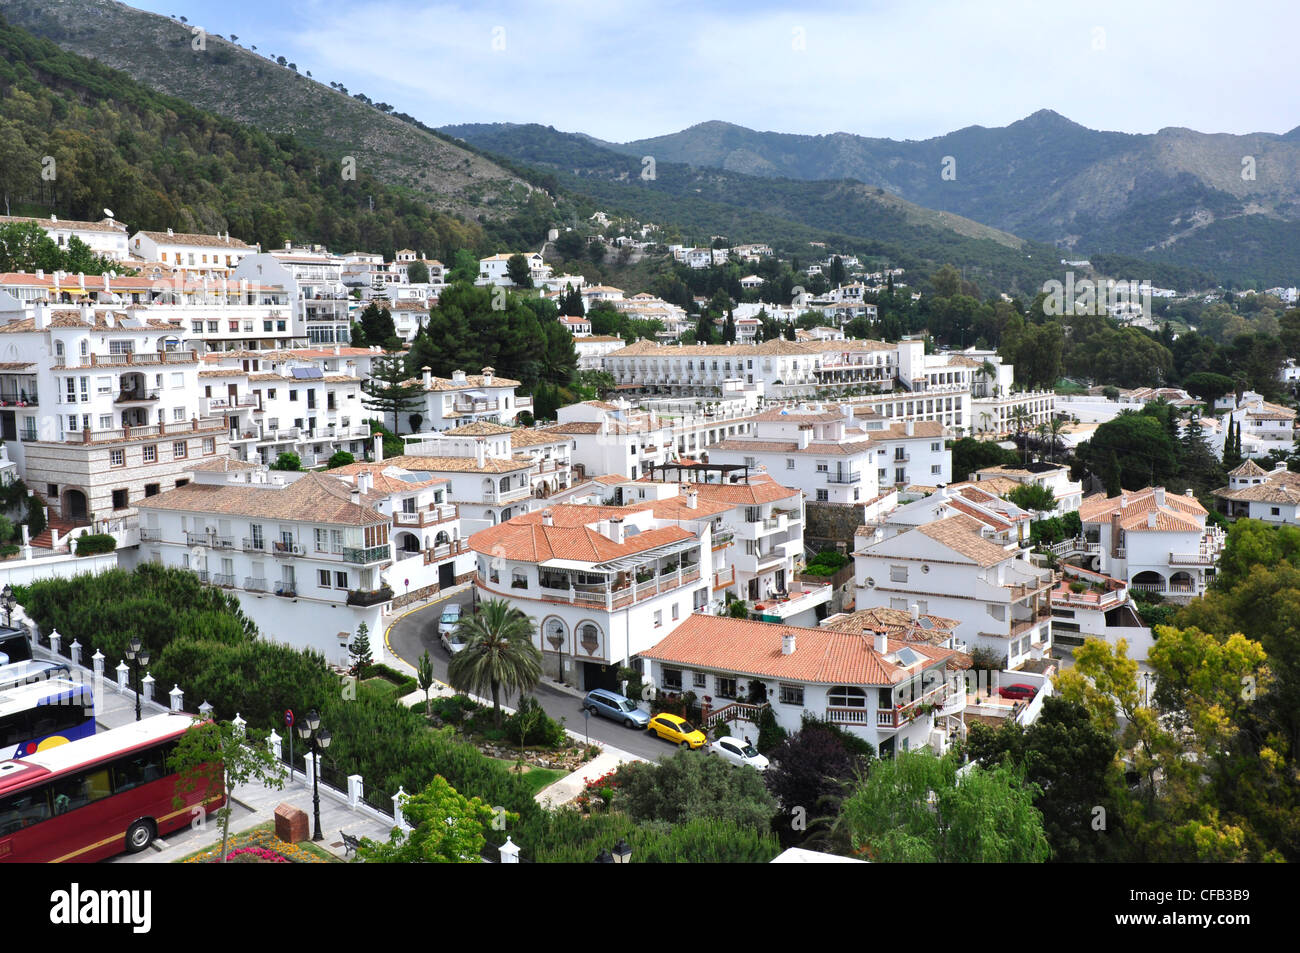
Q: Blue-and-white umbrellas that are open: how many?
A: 0